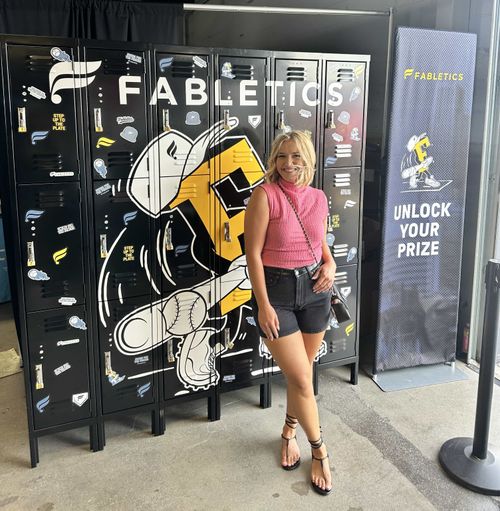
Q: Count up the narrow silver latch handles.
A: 15